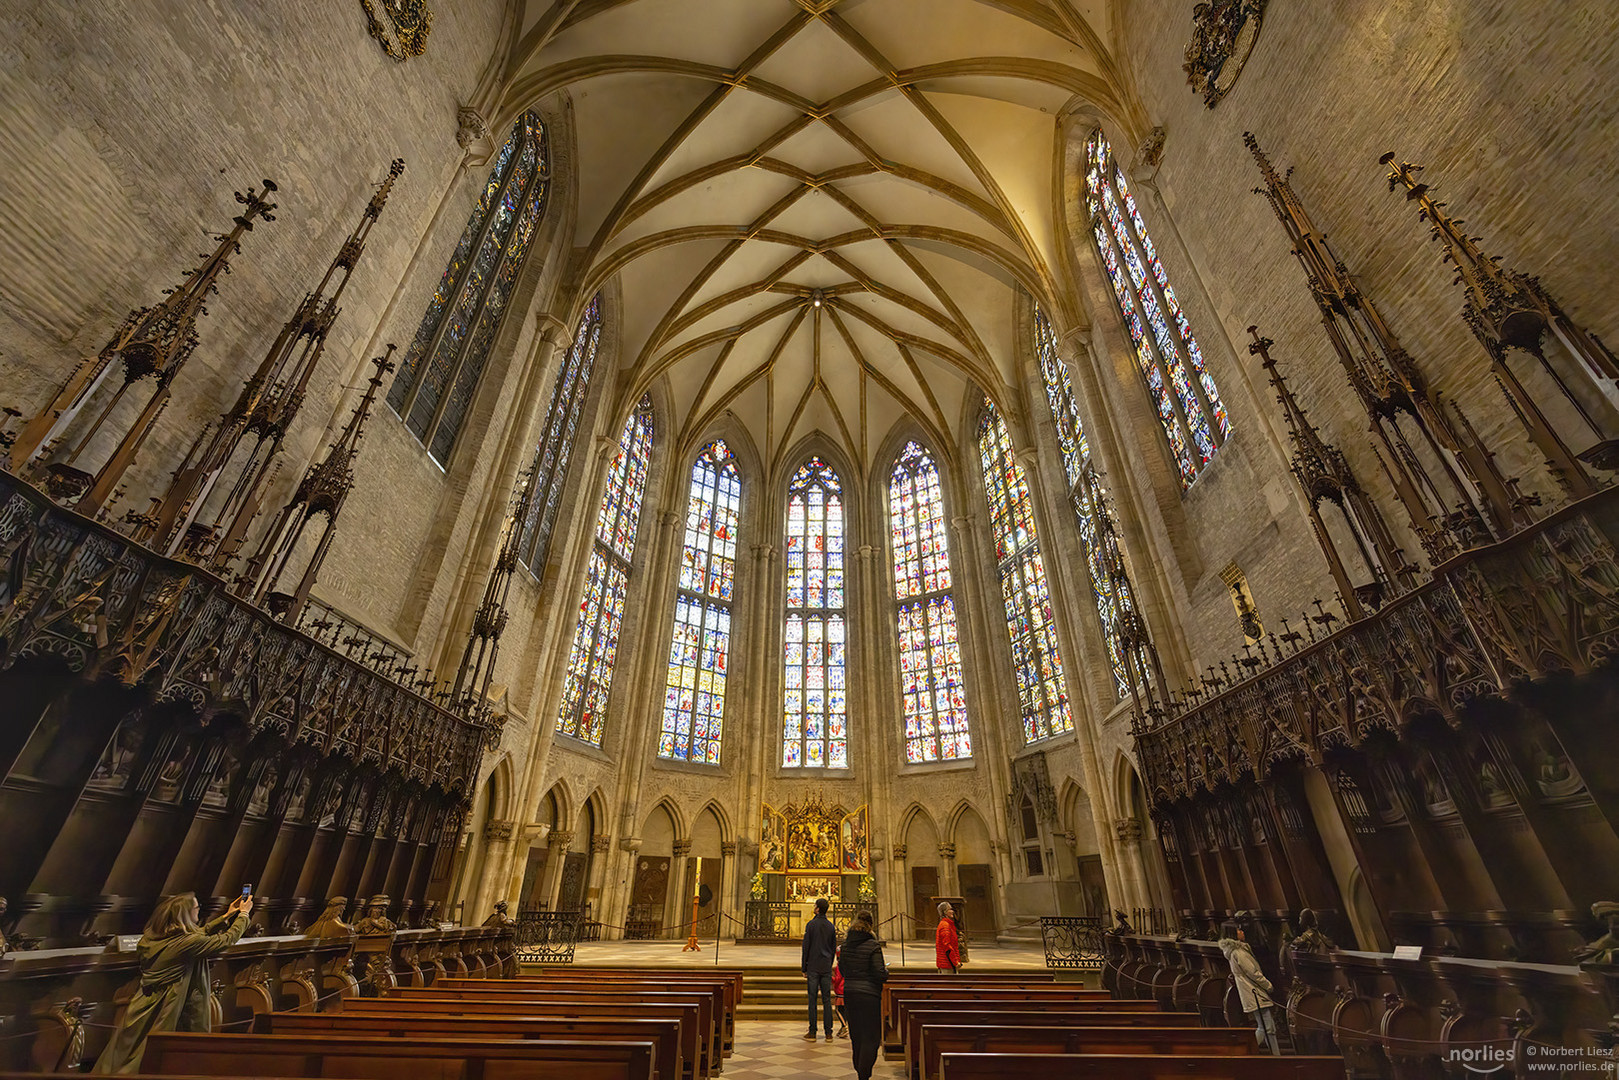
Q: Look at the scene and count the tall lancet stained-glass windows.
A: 9